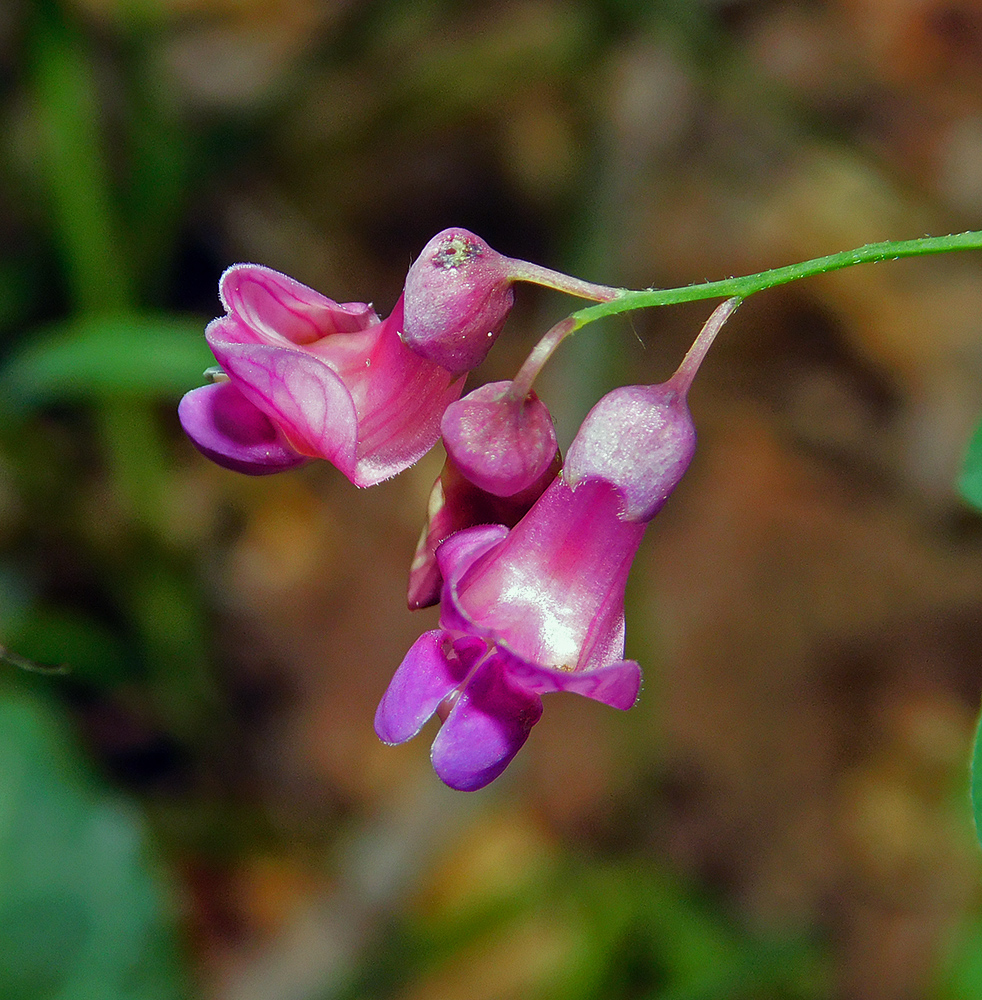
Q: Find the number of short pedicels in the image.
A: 3